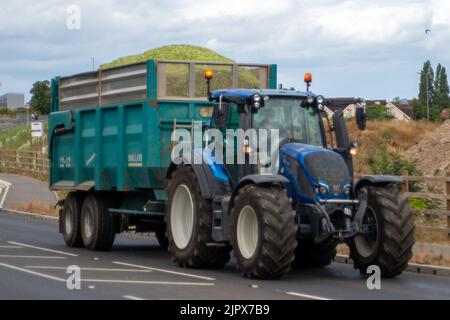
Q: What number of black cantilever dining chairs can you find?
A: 0